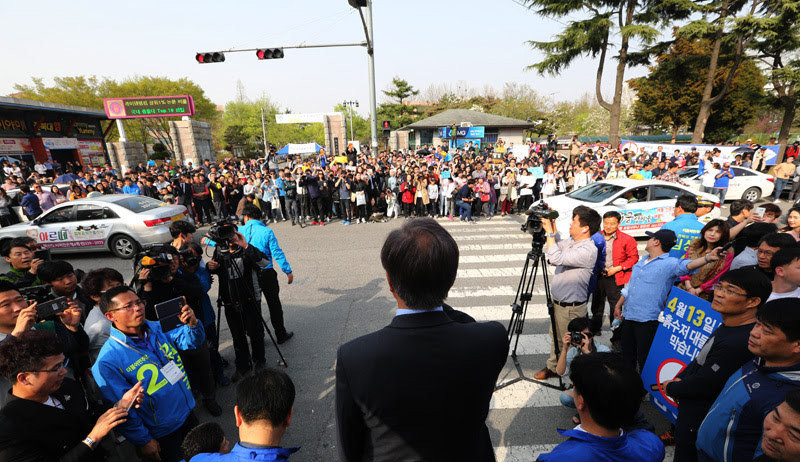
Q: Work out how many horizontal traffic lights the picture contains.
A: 2